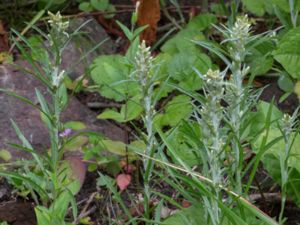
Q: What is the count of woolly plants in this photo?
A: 5